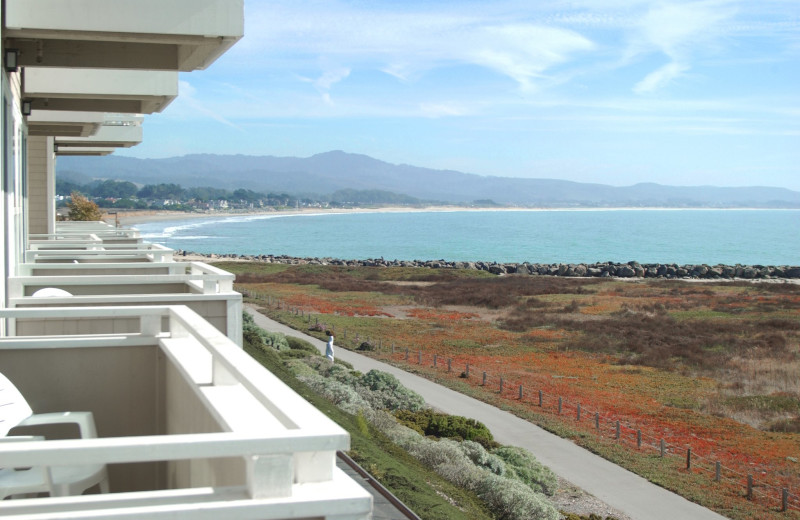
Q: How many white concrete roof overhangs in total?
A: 5